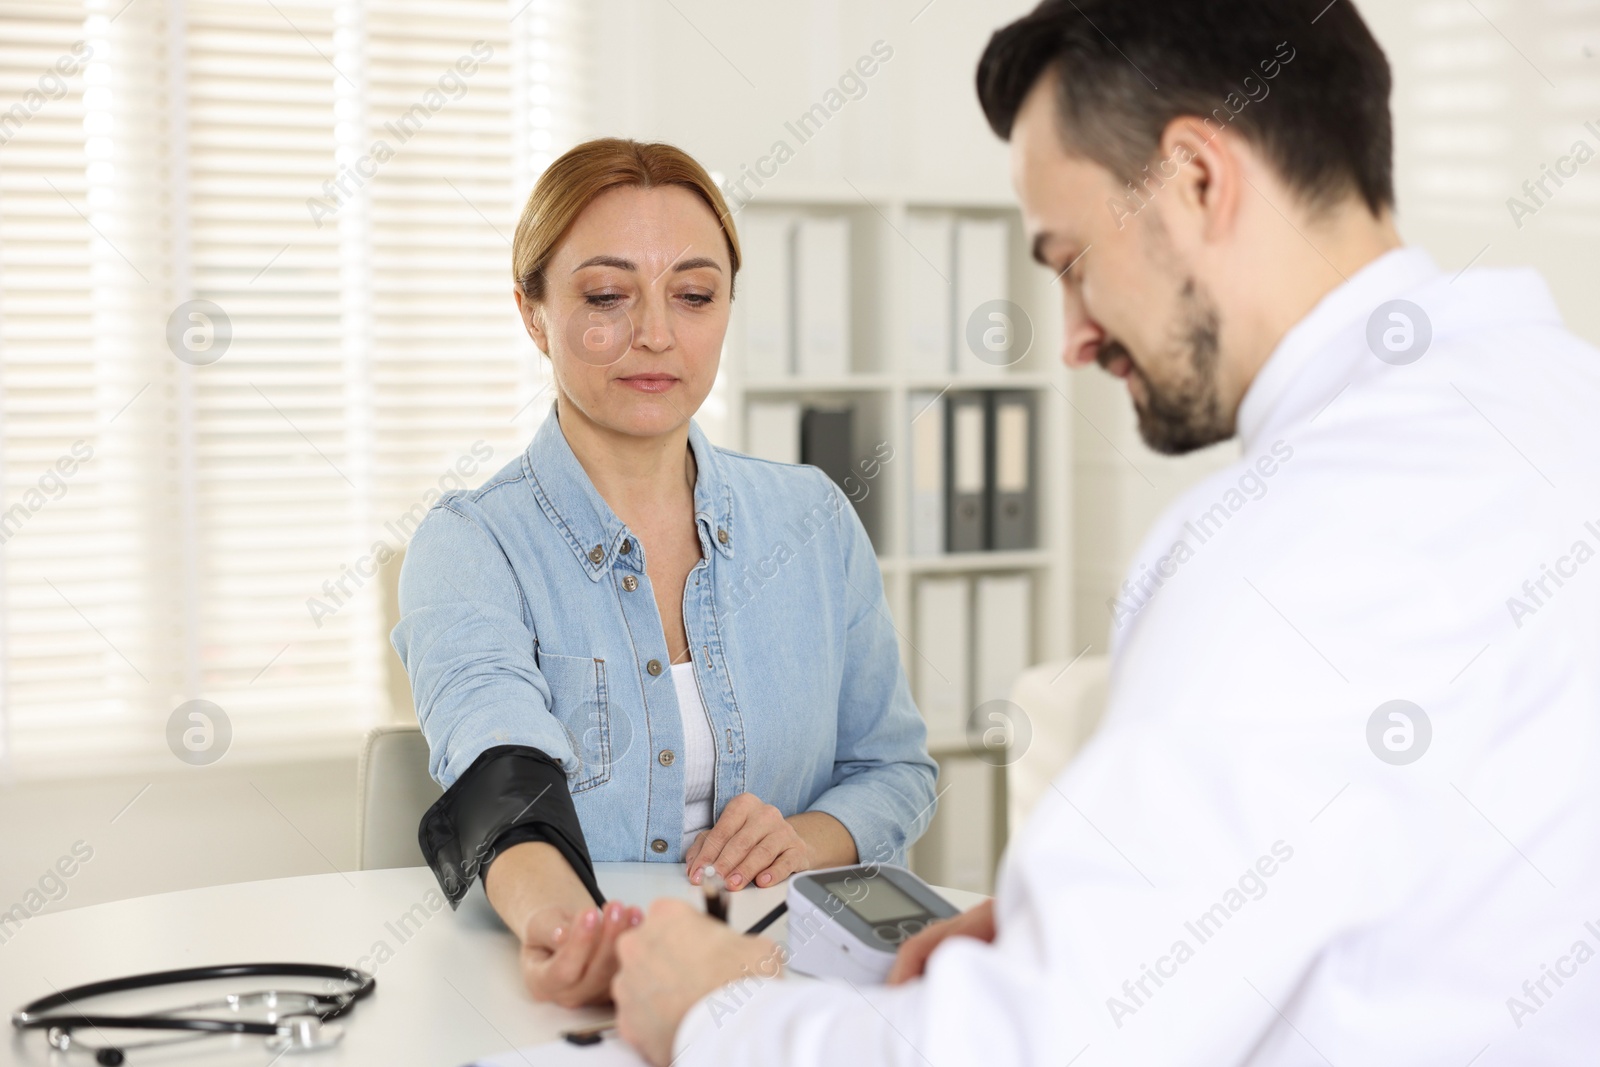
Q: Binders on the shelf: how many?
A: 12